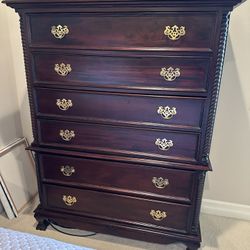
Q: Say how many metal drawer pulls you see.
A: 12